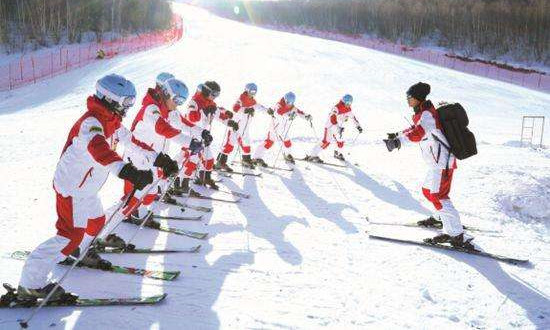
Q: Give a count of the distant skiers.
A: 0